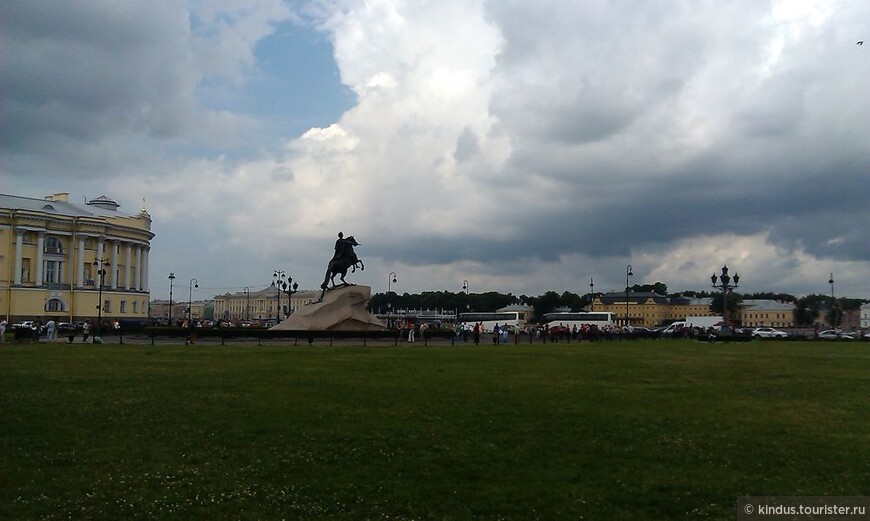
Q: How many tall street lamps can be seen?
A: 12